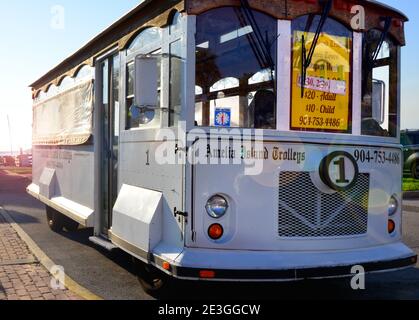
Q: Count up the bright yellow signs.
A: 1